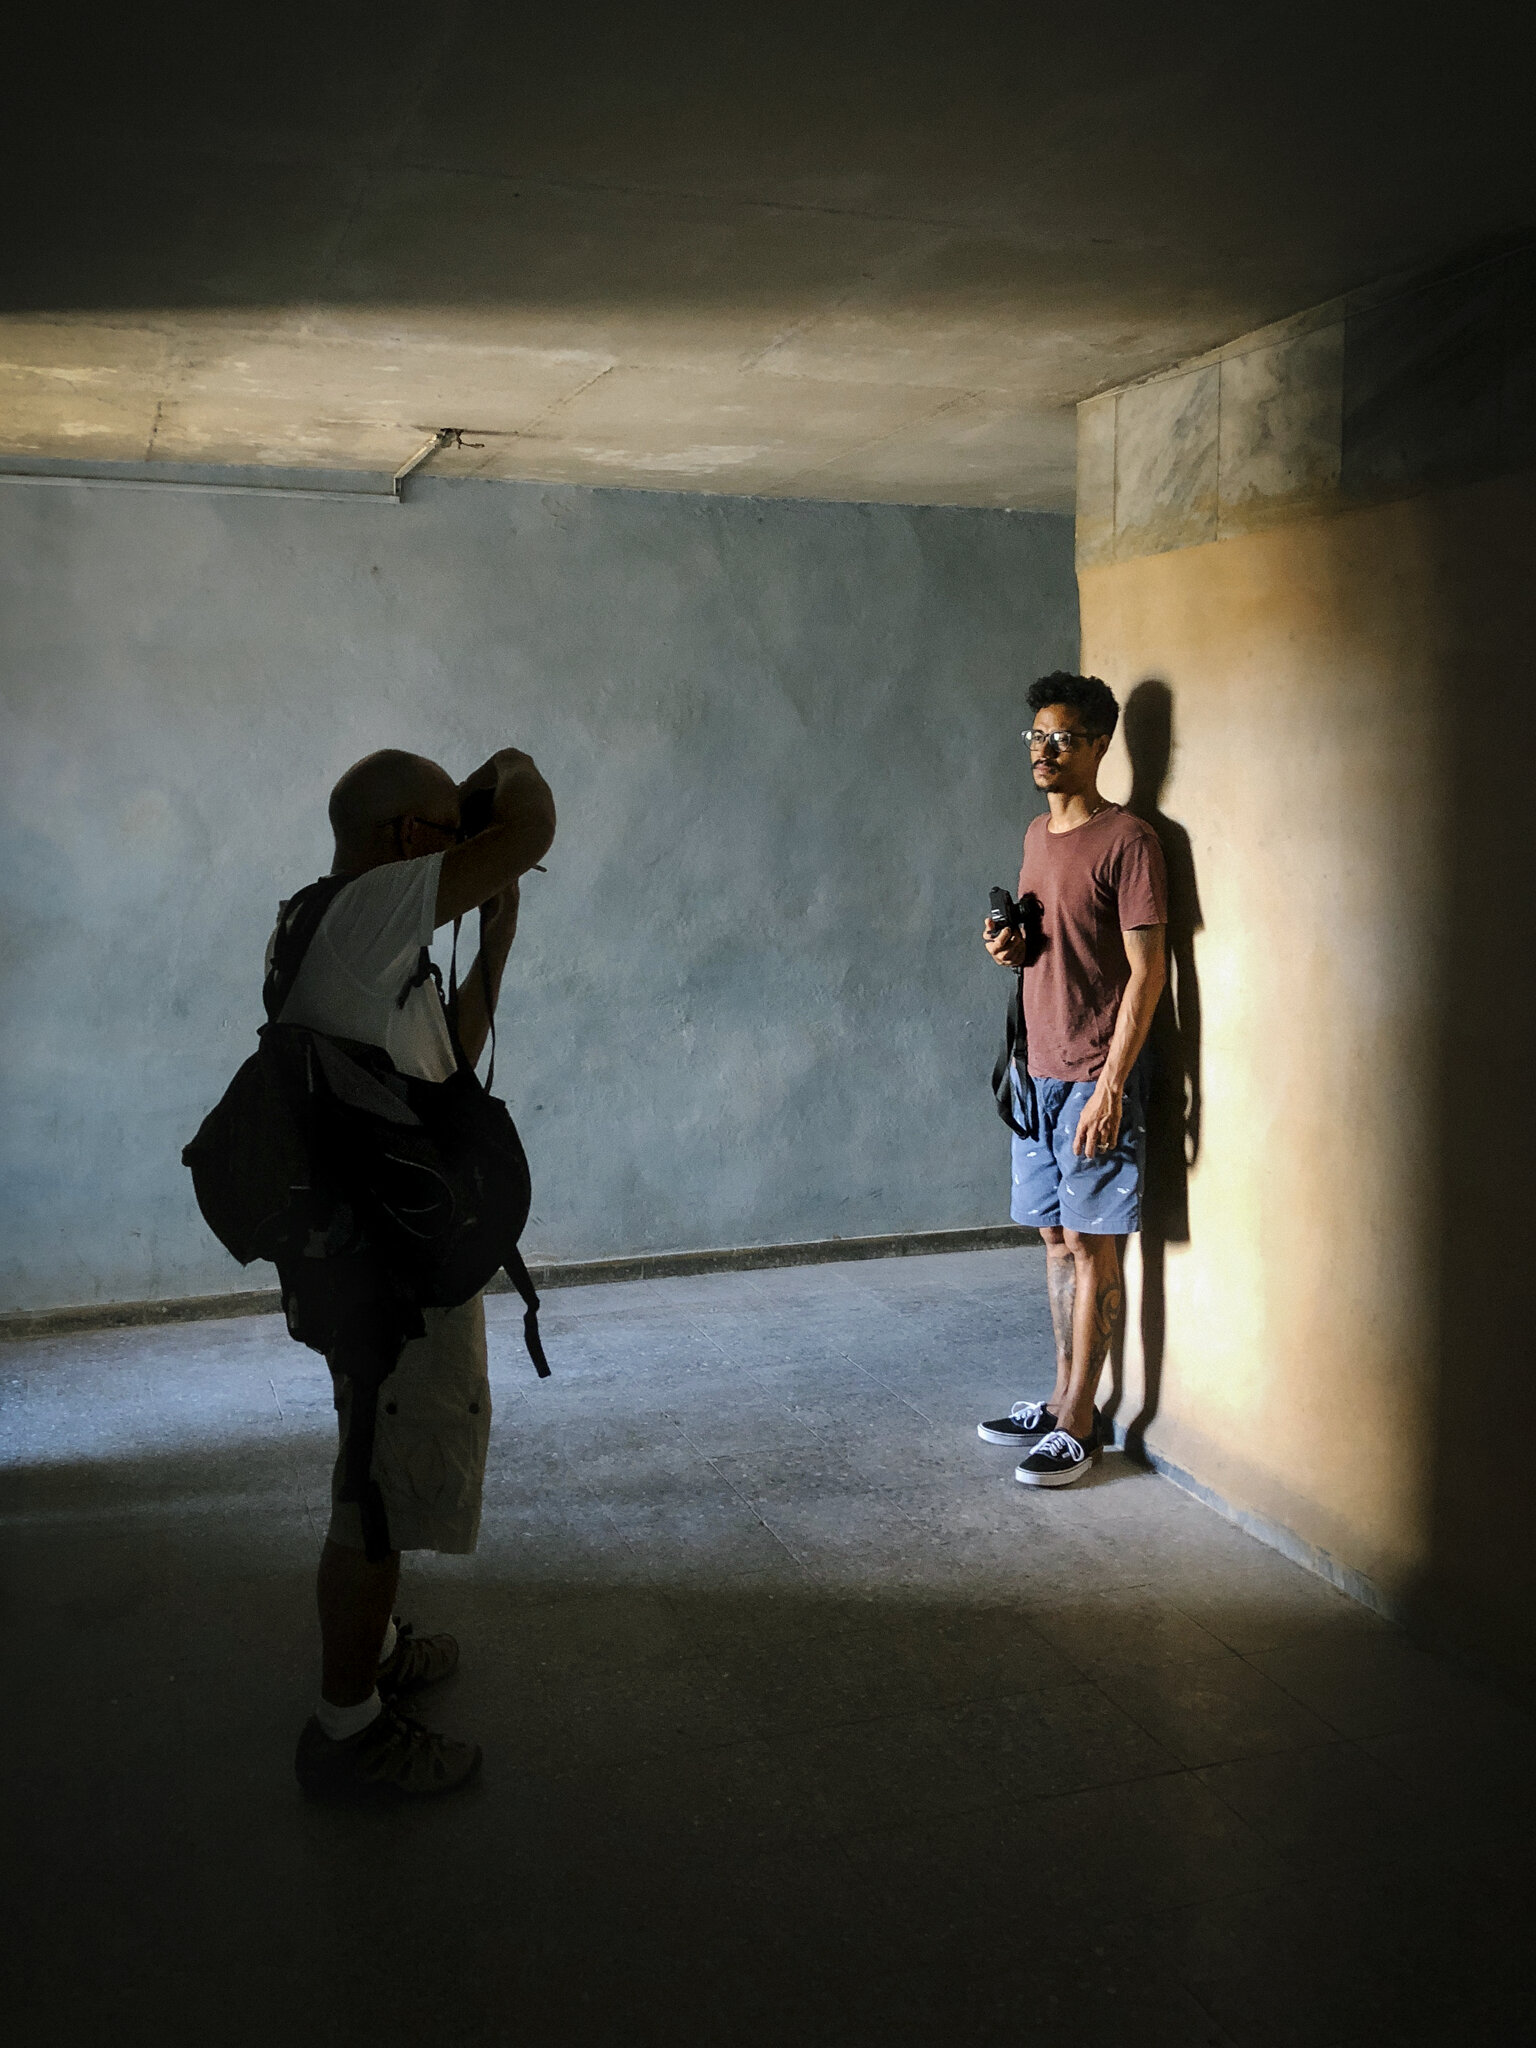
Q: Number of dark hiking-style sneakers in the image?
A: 2